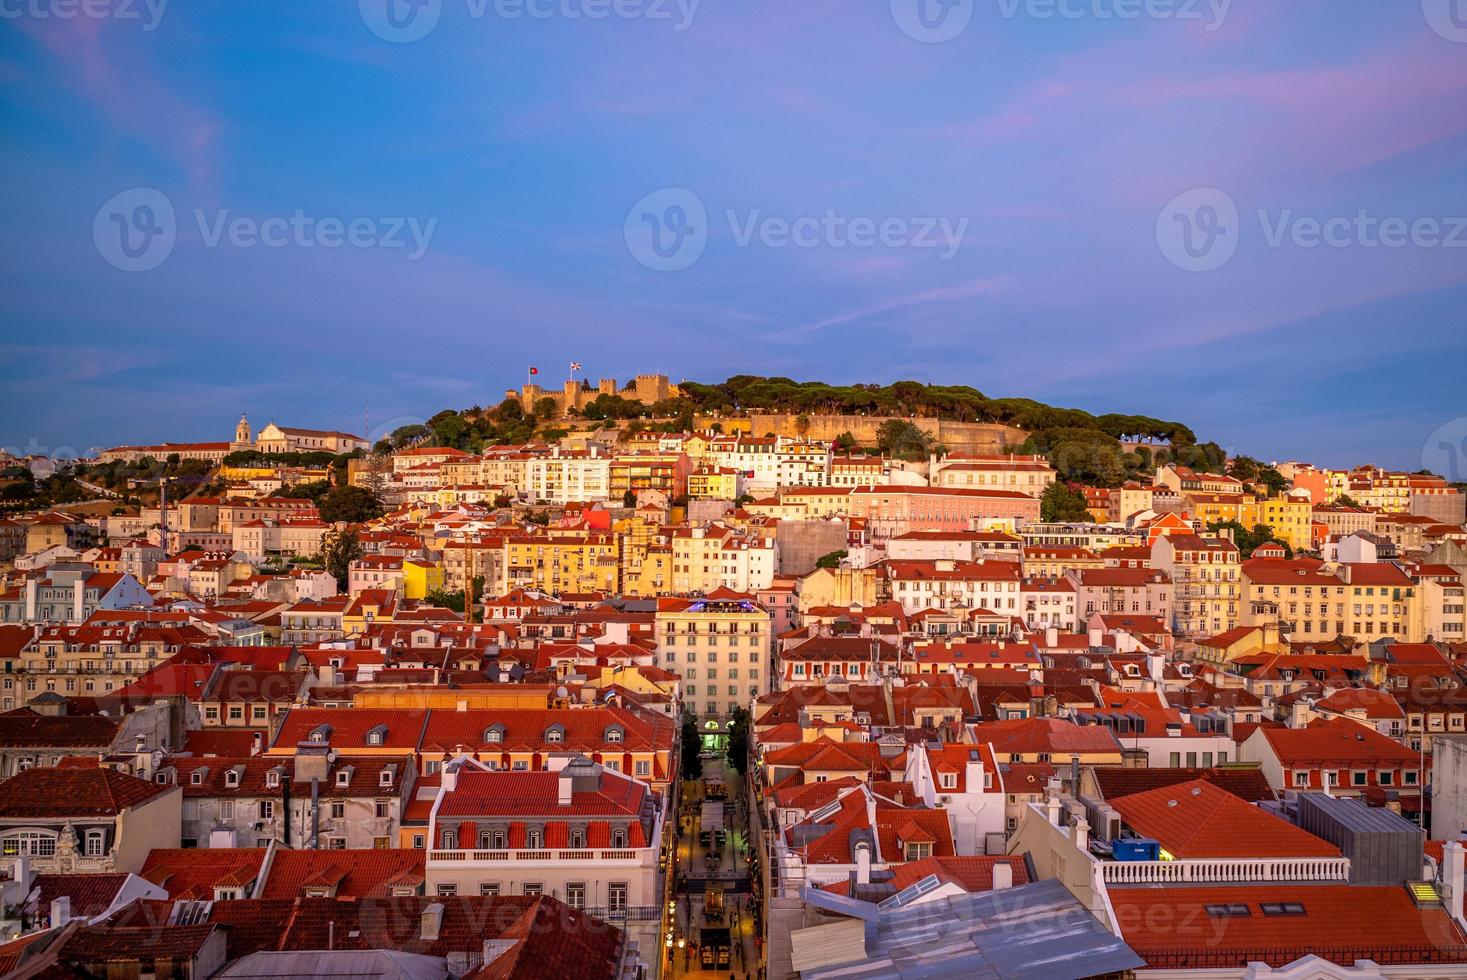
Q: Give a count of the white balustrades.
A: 2